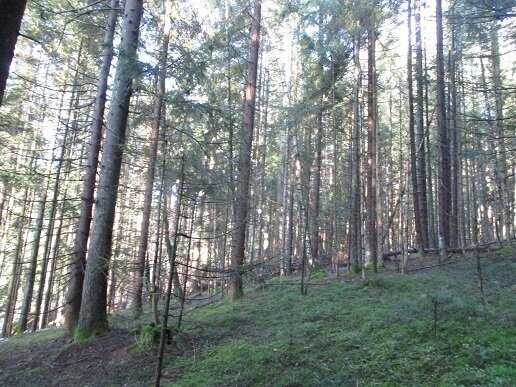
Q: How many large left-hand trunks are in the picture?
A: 2